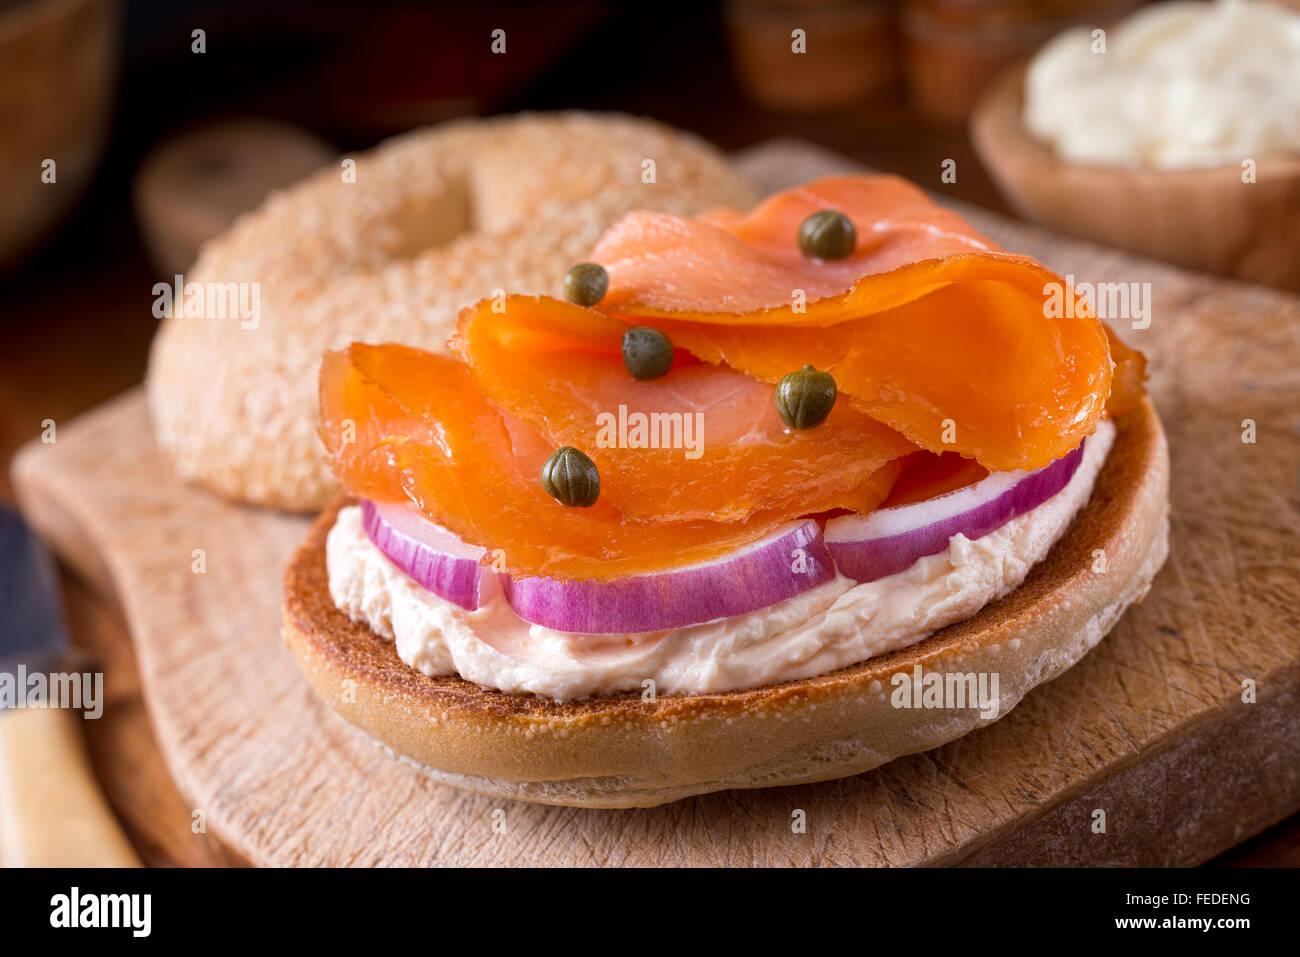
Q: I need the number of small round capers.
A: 5